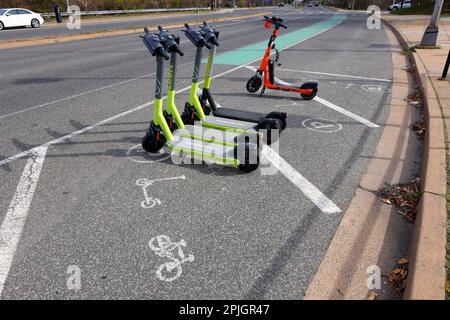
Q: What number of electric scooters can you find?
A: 5